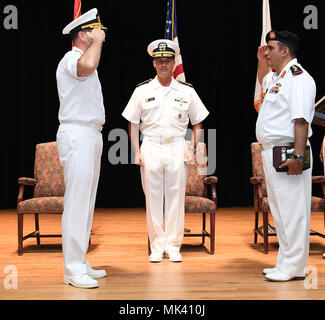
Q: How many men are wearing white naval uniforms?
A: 3